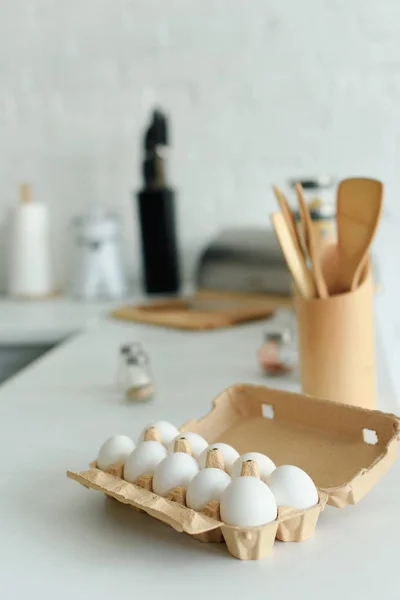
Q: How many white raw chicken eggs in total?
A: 10